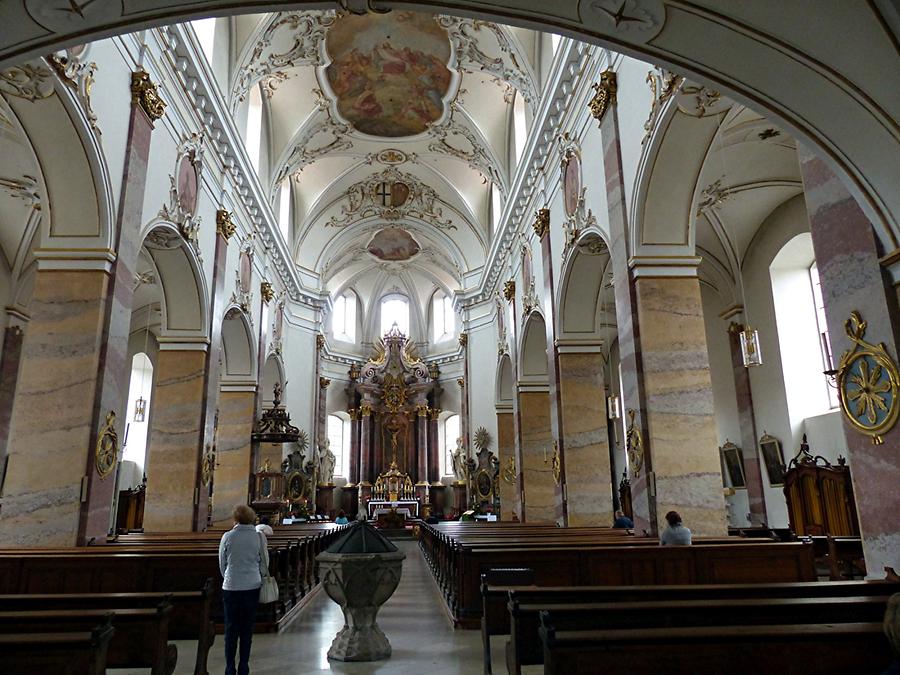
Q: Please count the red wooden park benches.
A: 0